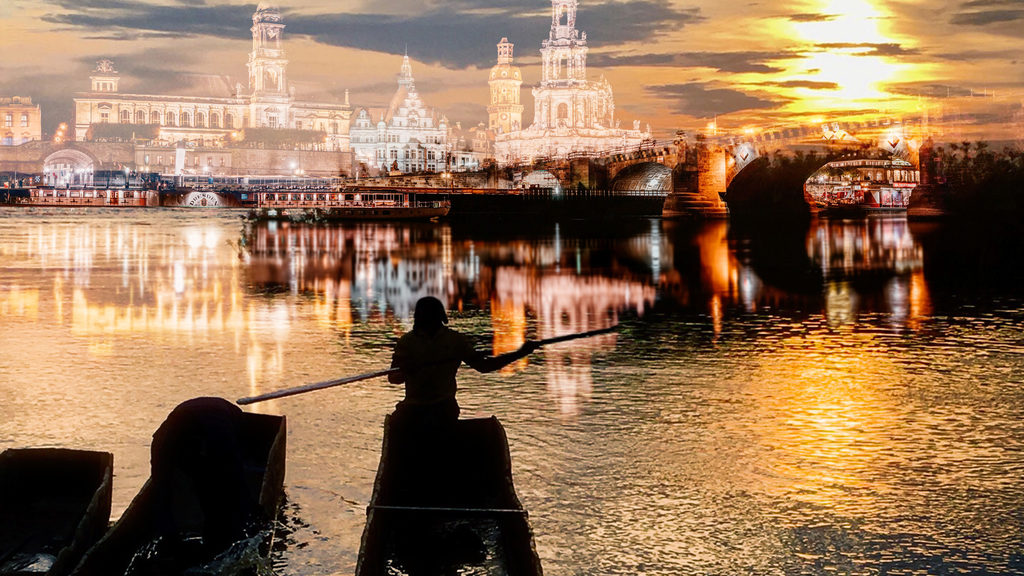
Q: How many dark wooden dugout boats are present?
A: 3